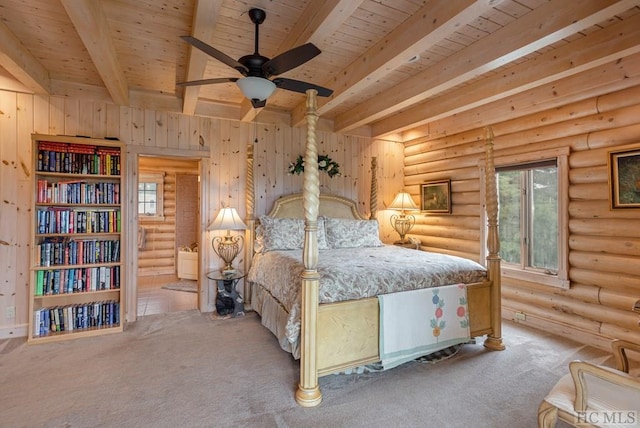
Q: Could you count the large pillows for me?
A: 2